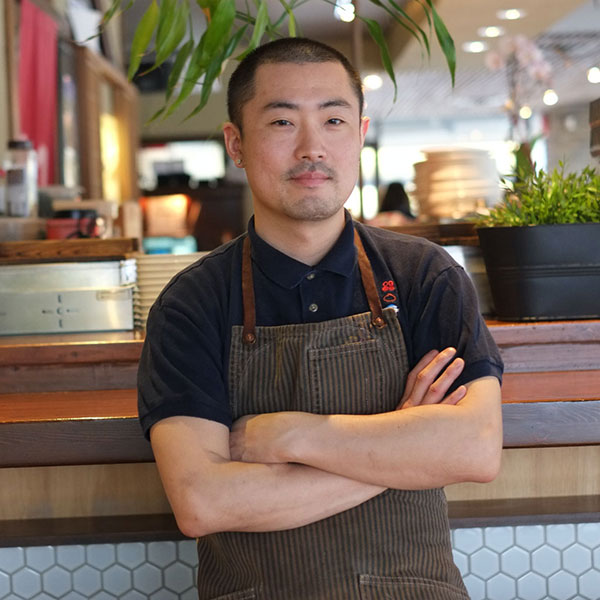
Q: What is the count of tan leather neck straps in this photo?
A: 2